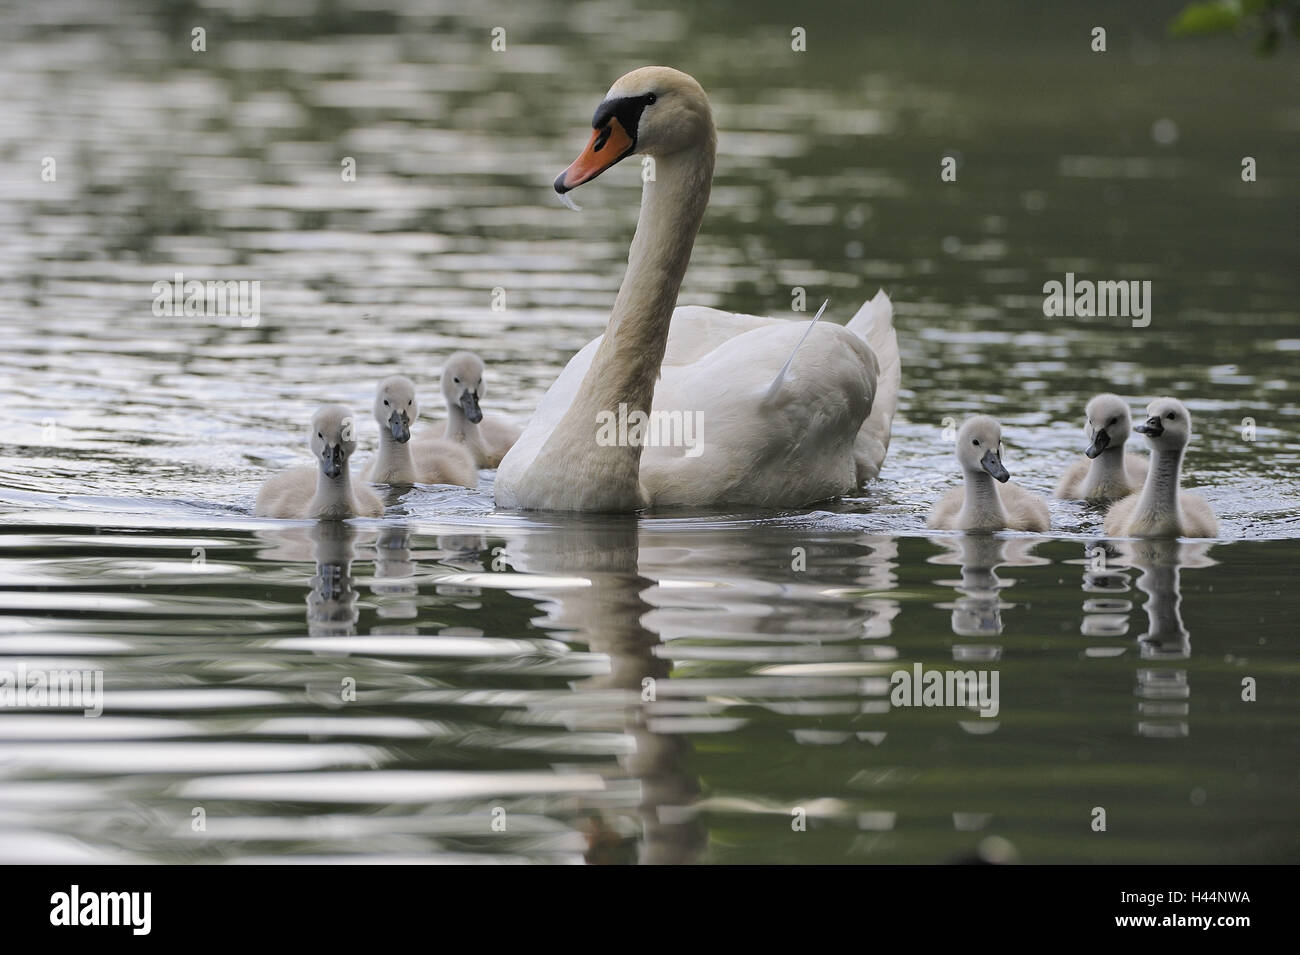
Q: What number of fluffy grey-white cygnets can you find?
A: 6